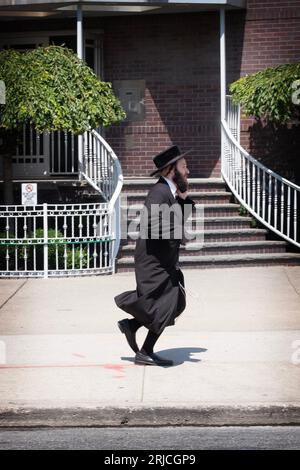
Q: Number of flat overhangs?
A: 1